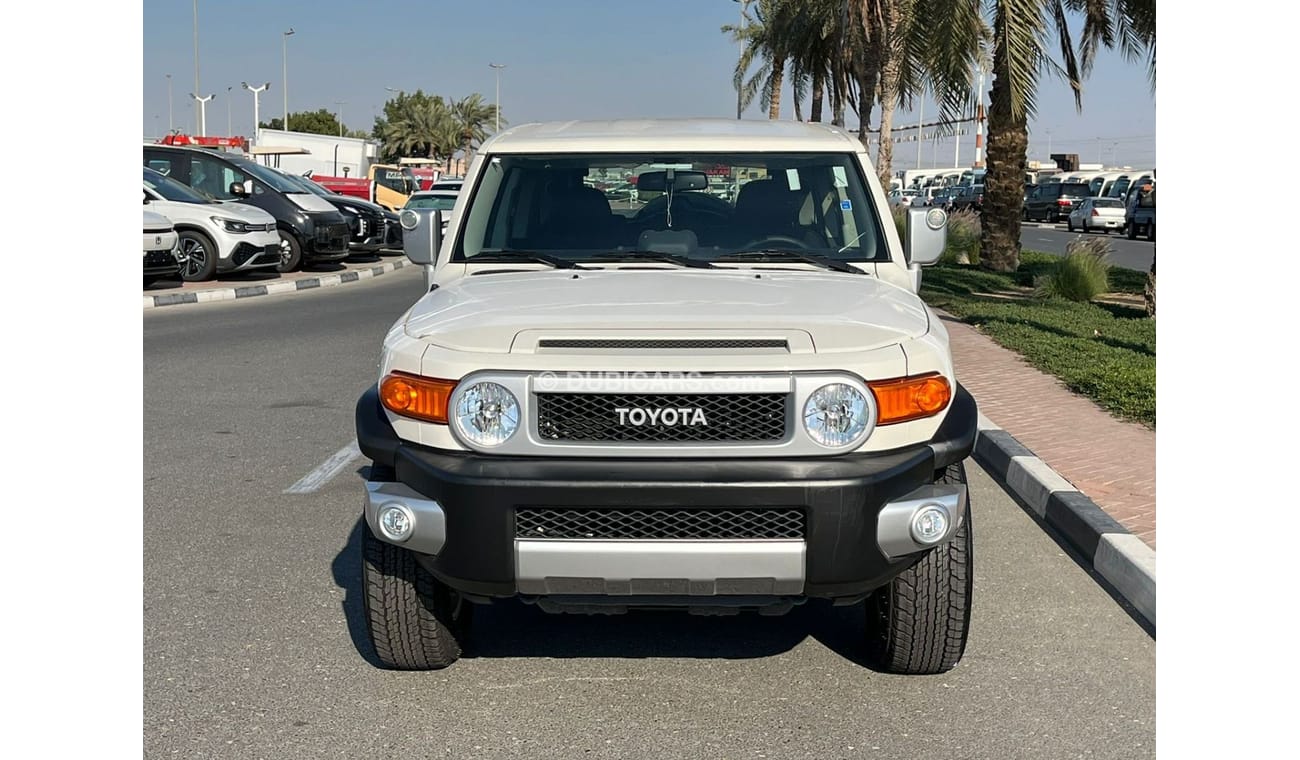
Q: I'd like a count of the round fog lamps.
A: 2